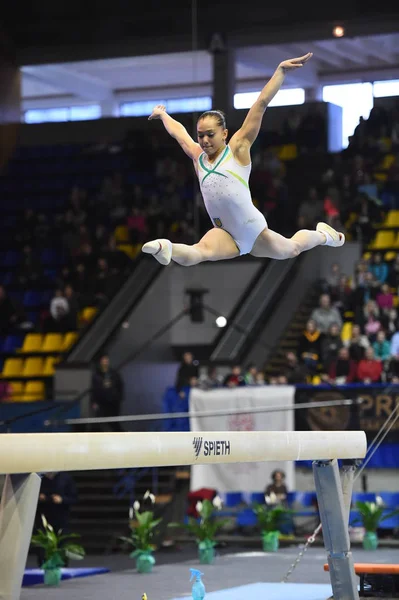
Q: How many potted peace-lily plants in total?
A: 5